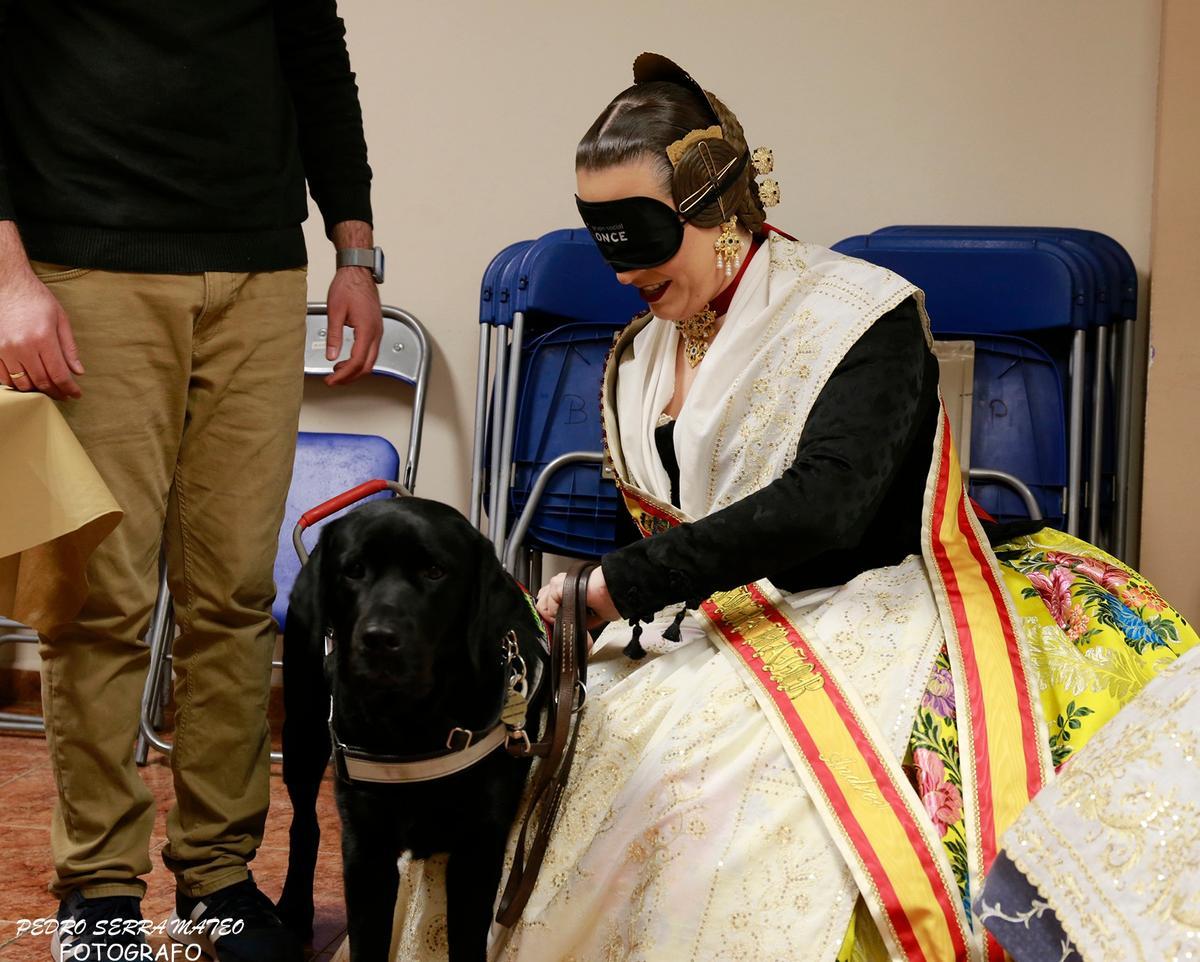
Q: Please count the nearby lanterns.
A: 0